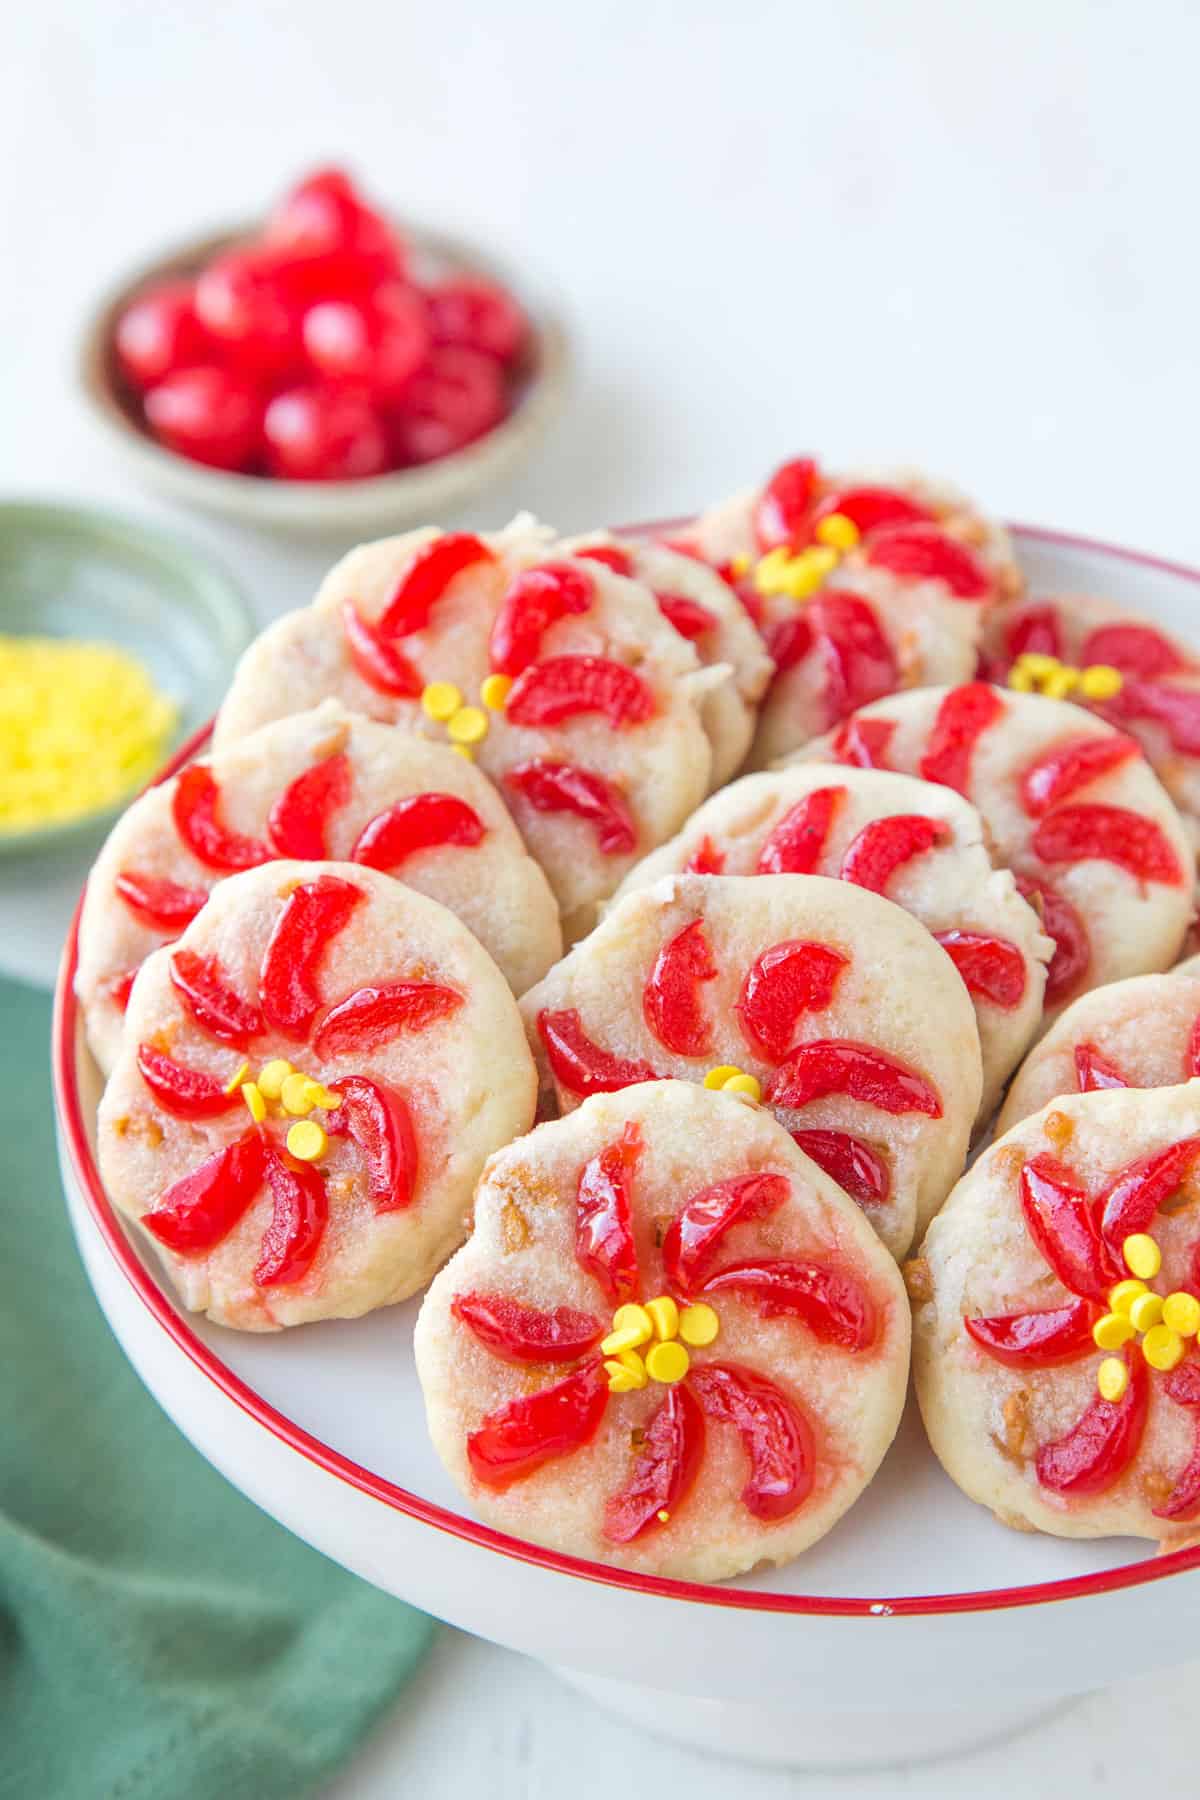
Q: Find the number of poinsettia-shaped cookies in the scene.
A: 12